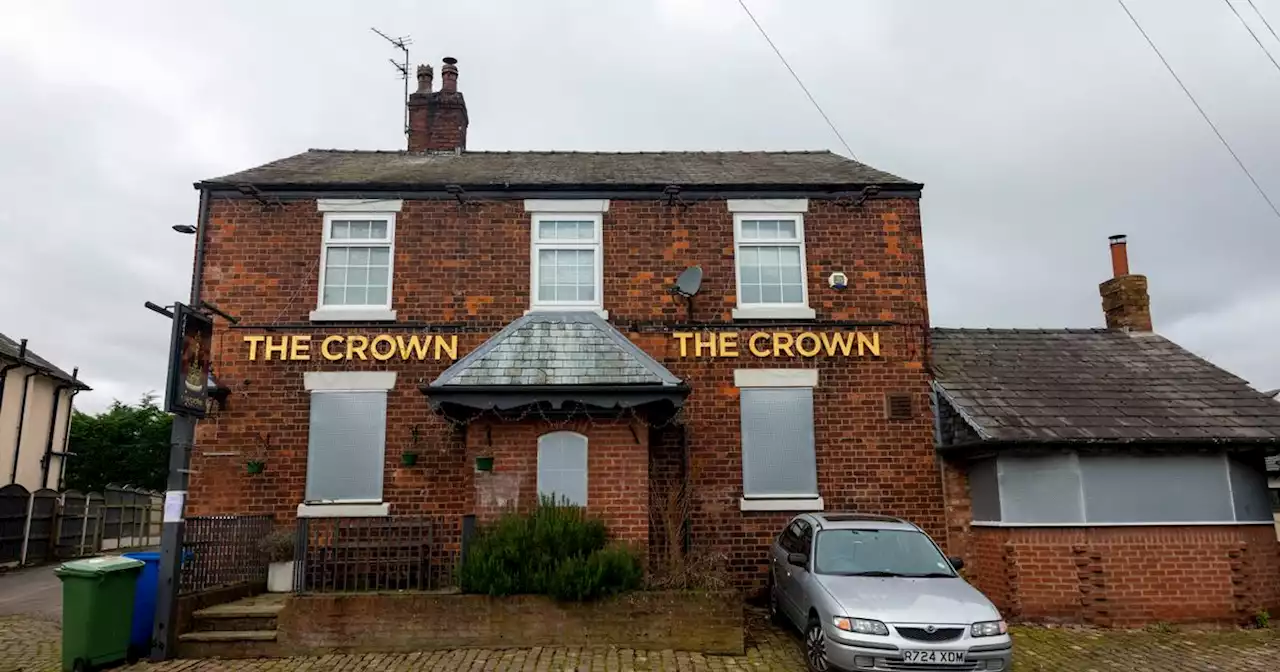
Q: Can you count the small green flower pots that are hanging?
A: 3